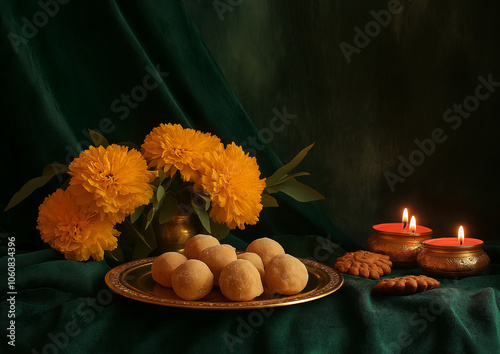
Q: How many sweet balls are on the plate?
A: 8